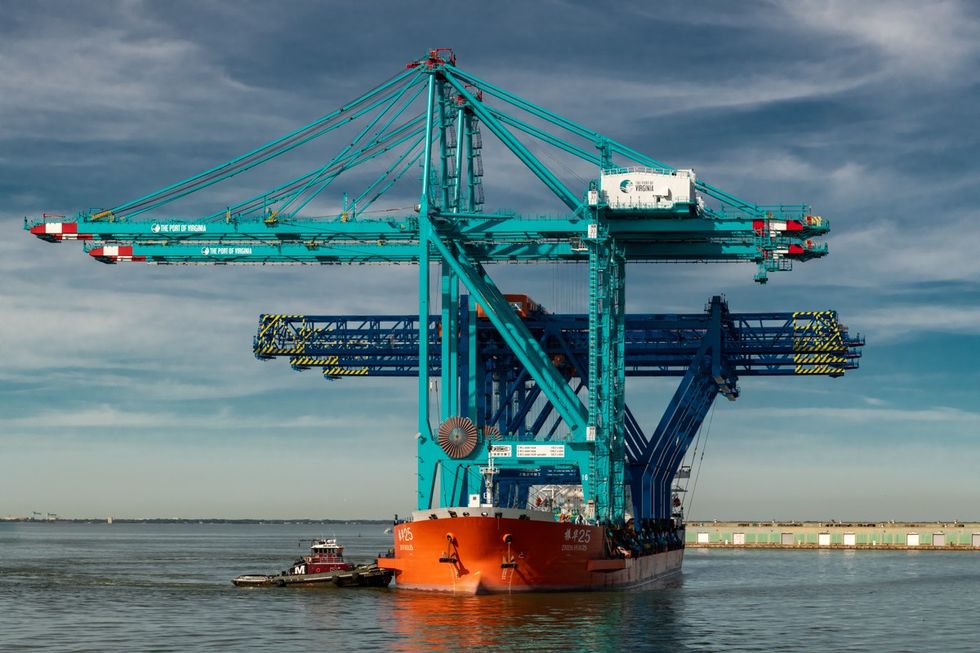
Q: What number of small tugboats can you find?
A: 1